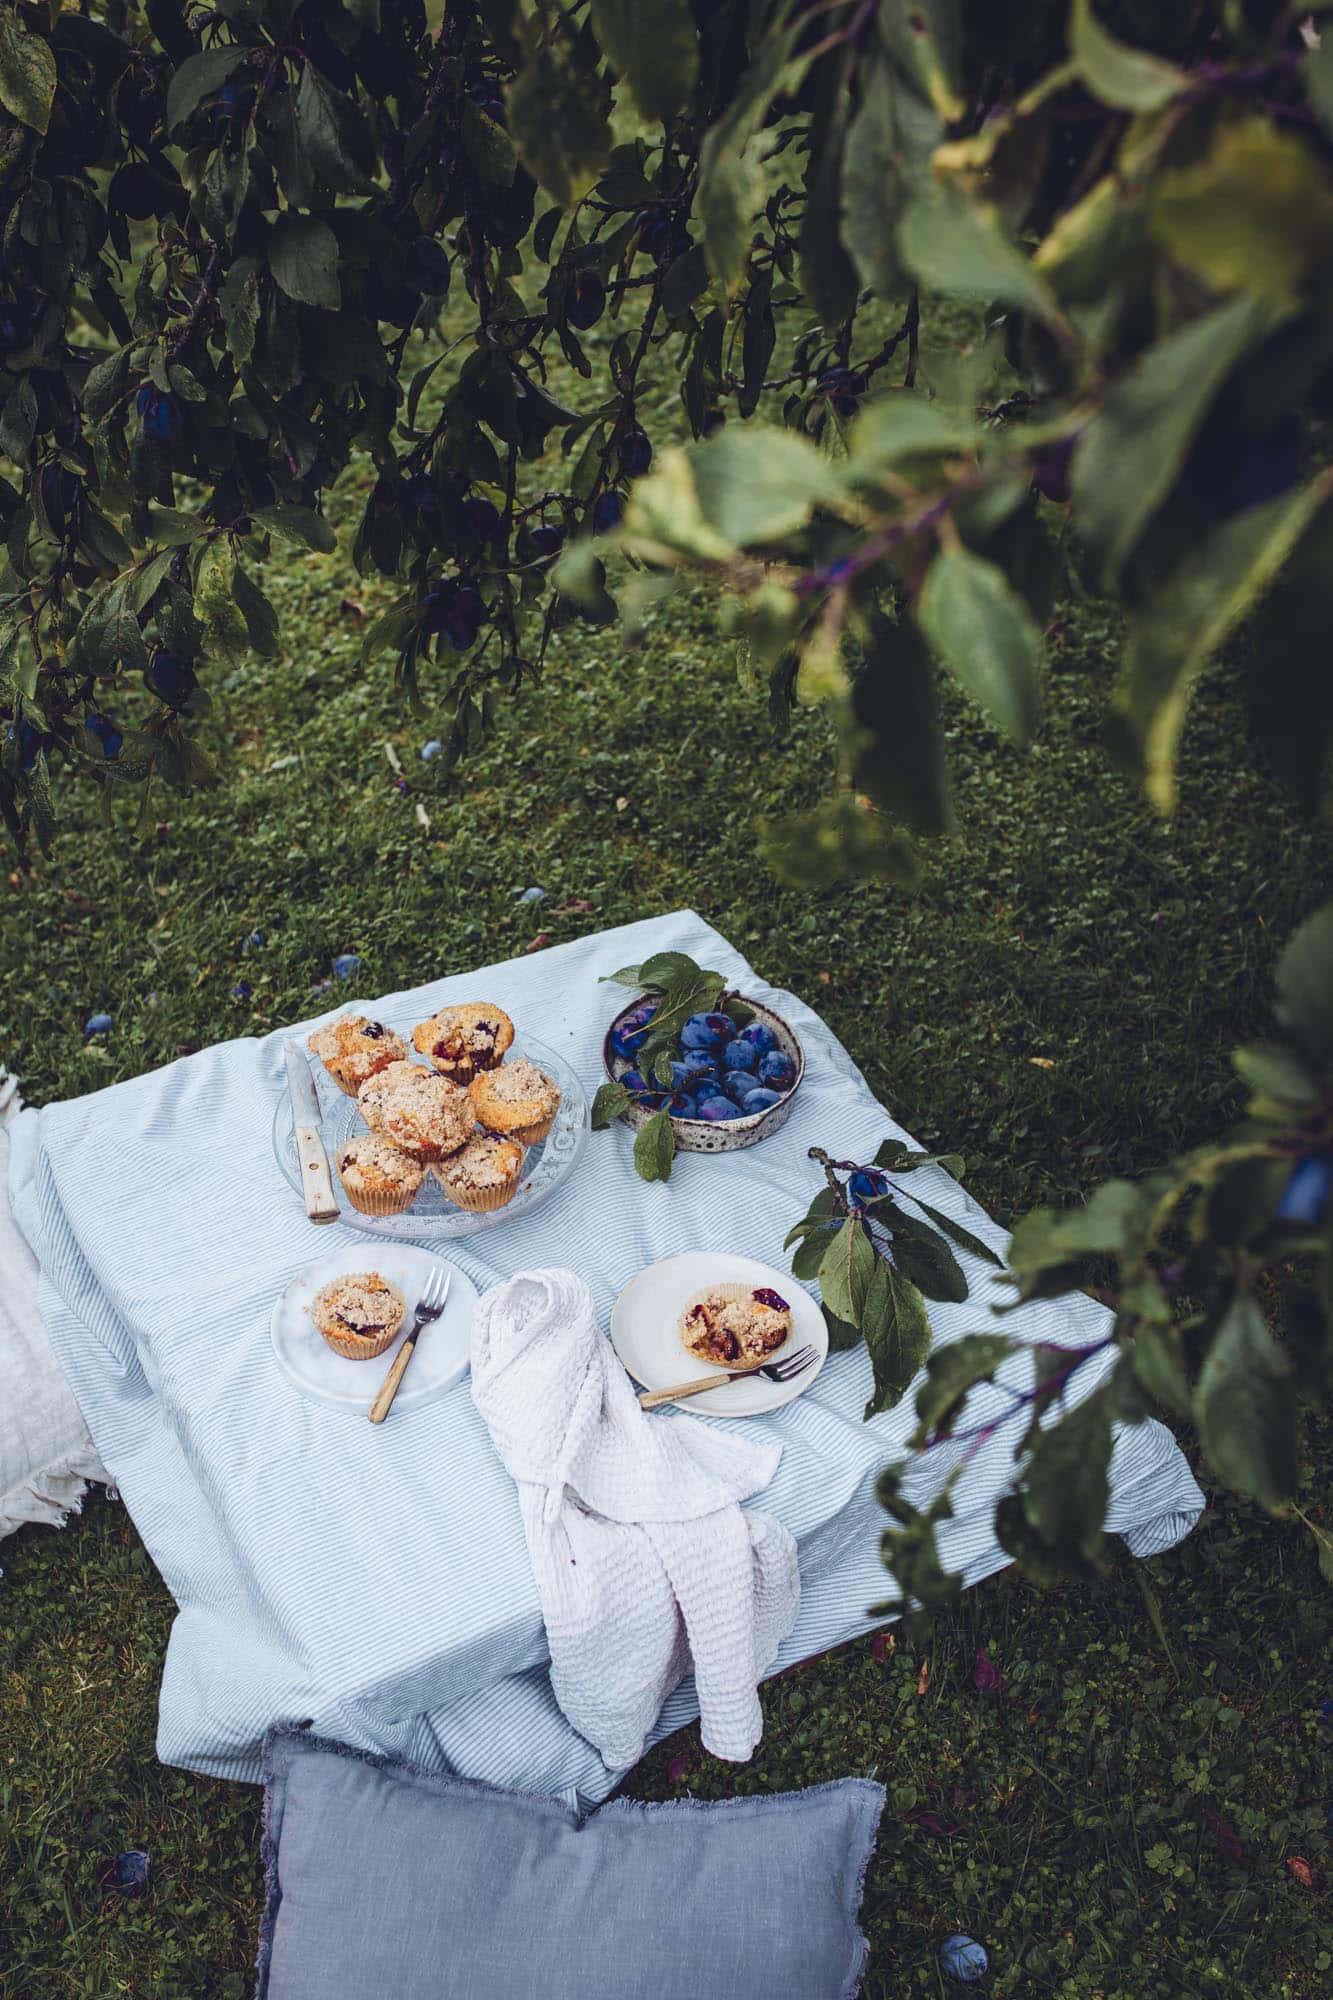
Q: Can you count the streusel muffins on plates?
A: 8